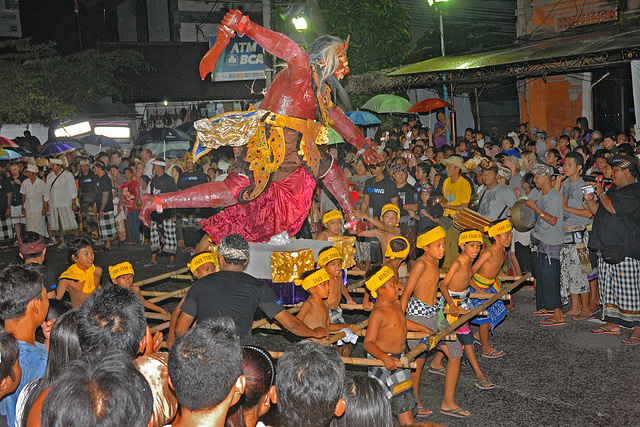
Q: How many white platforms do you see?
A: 1